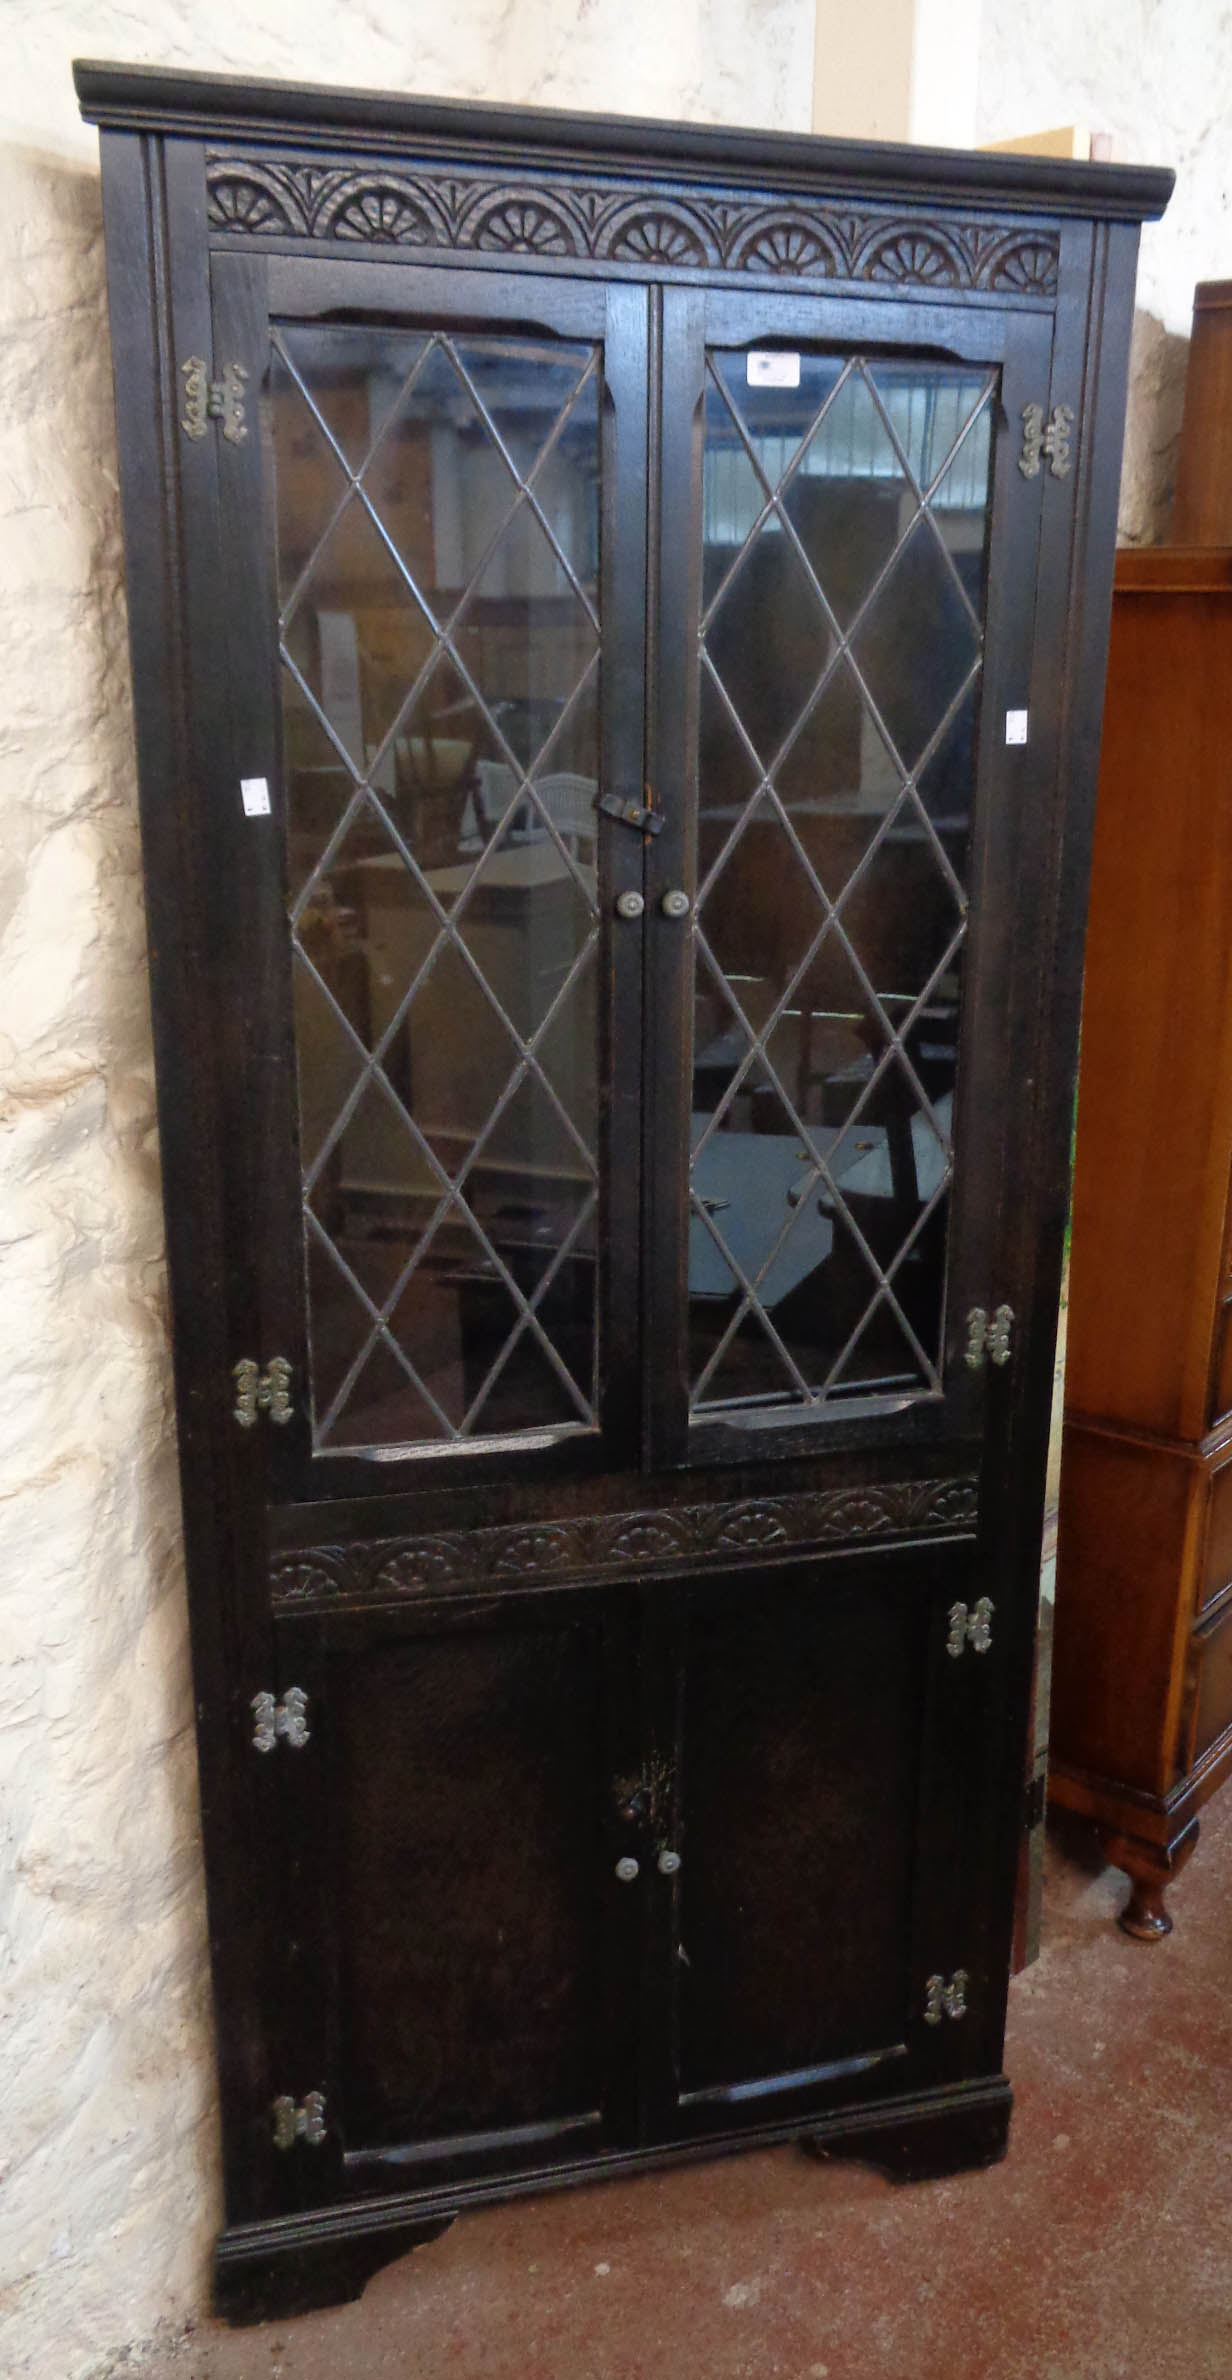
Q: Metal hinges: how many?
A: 8